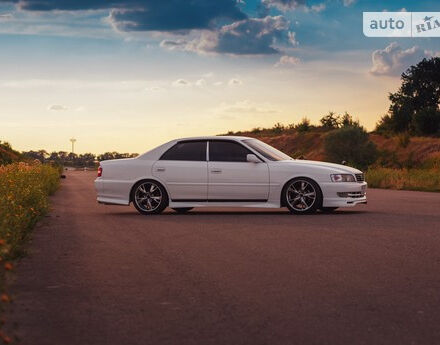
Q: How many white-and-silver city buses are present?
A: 0